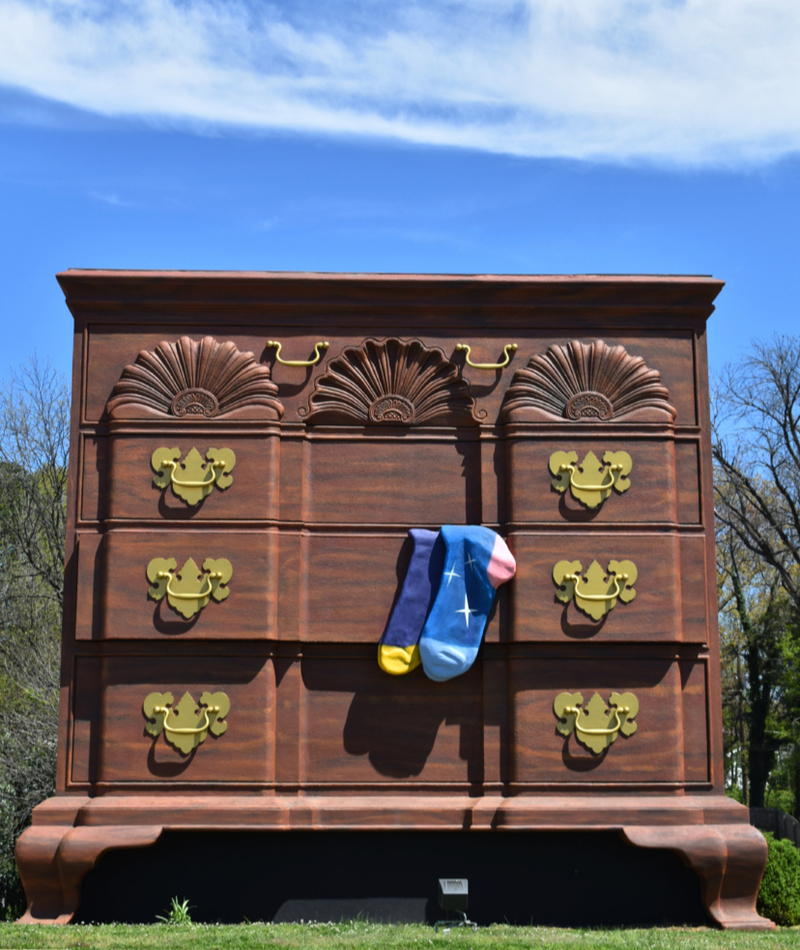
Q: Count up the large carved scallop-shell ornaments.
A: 3